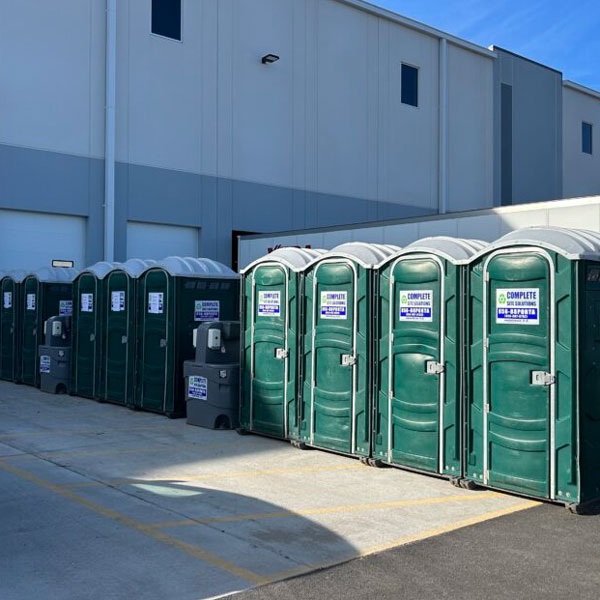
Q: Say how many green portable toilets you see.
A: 9